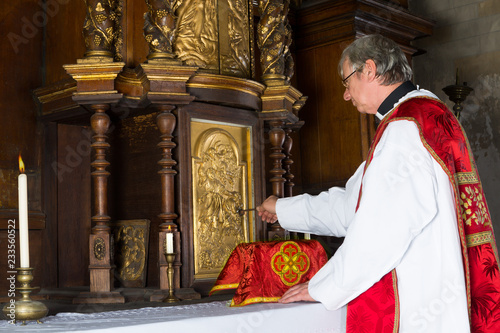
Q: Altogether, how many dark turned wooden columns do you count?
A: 4